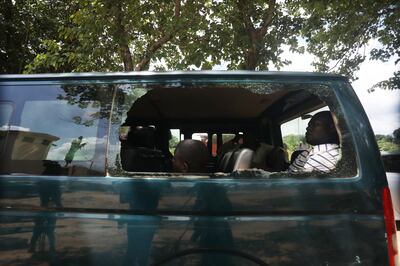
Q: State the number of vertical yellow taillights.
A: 0